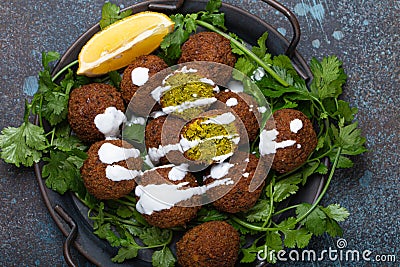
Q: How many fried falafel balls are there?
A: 12